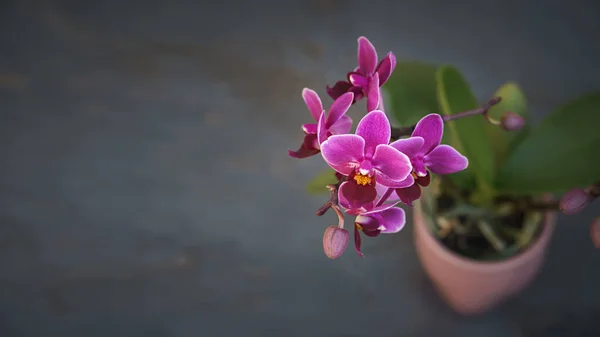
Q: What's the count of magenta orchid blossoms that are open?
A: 5